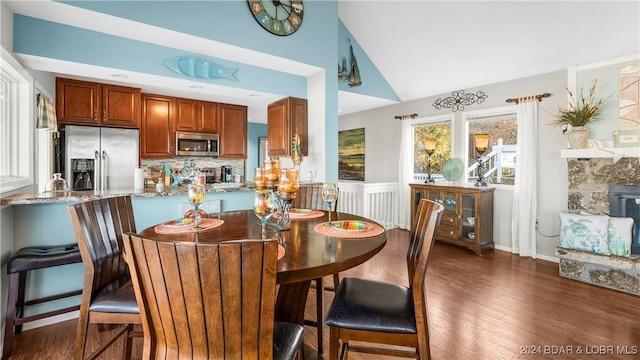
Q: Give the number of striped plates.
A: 2